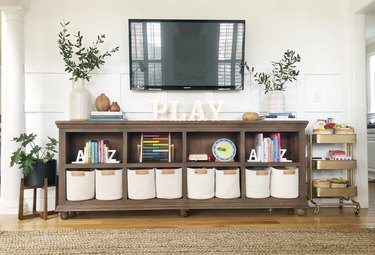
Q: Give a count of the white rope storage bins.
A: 8